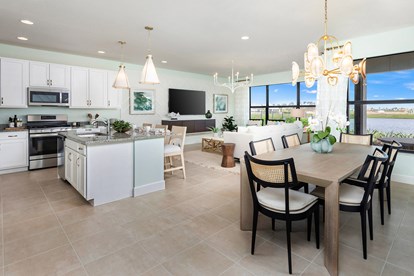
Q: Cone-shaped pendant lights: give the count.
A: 2